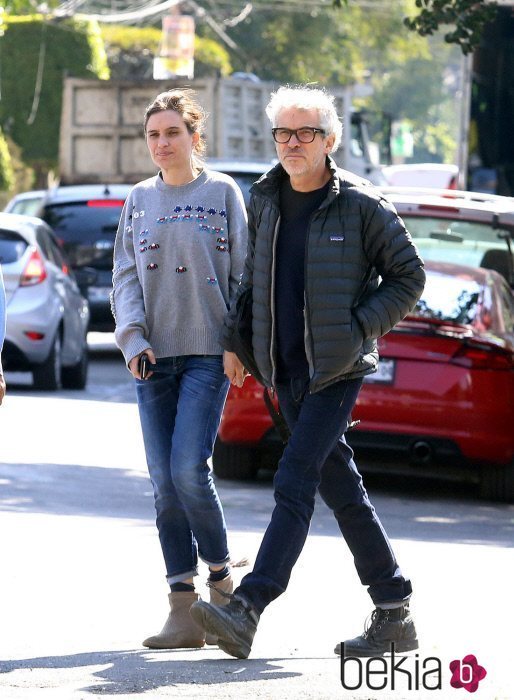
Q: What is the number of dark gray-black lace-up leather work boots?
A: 2